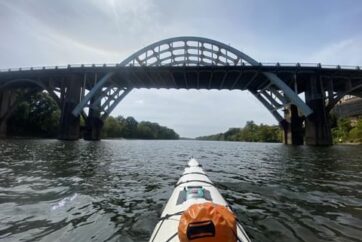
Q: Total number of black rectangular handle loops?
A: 1